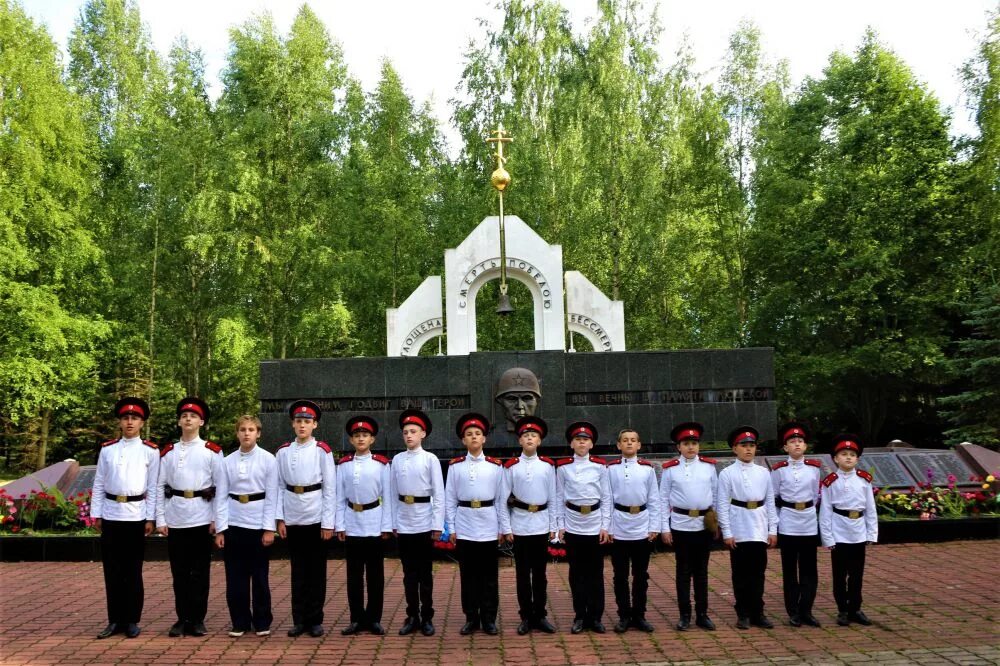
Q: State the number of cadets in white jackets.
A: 14